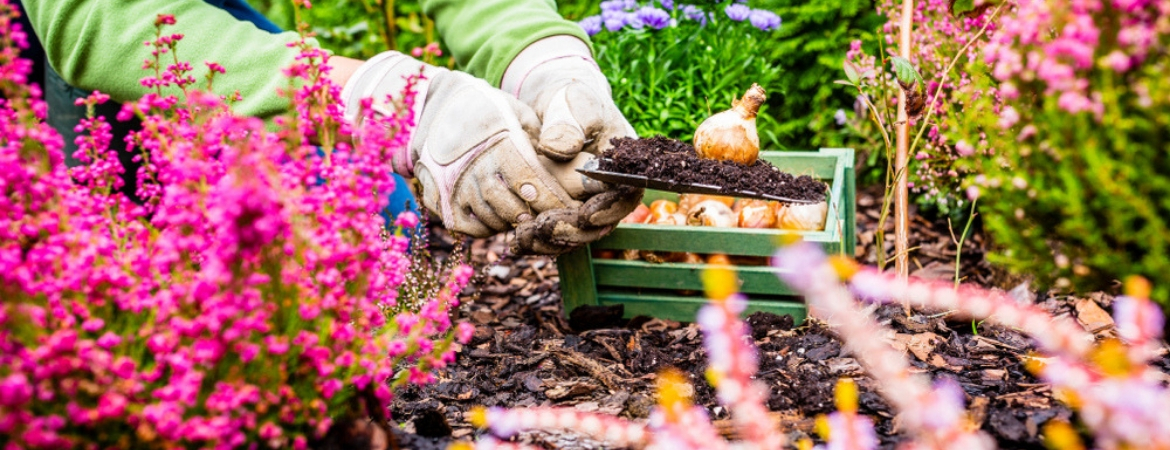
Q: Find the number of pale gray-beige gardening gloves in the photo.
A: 2